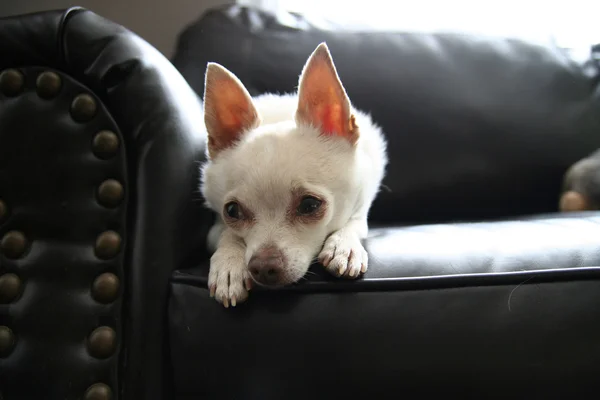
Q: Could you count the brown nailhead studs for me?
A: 13